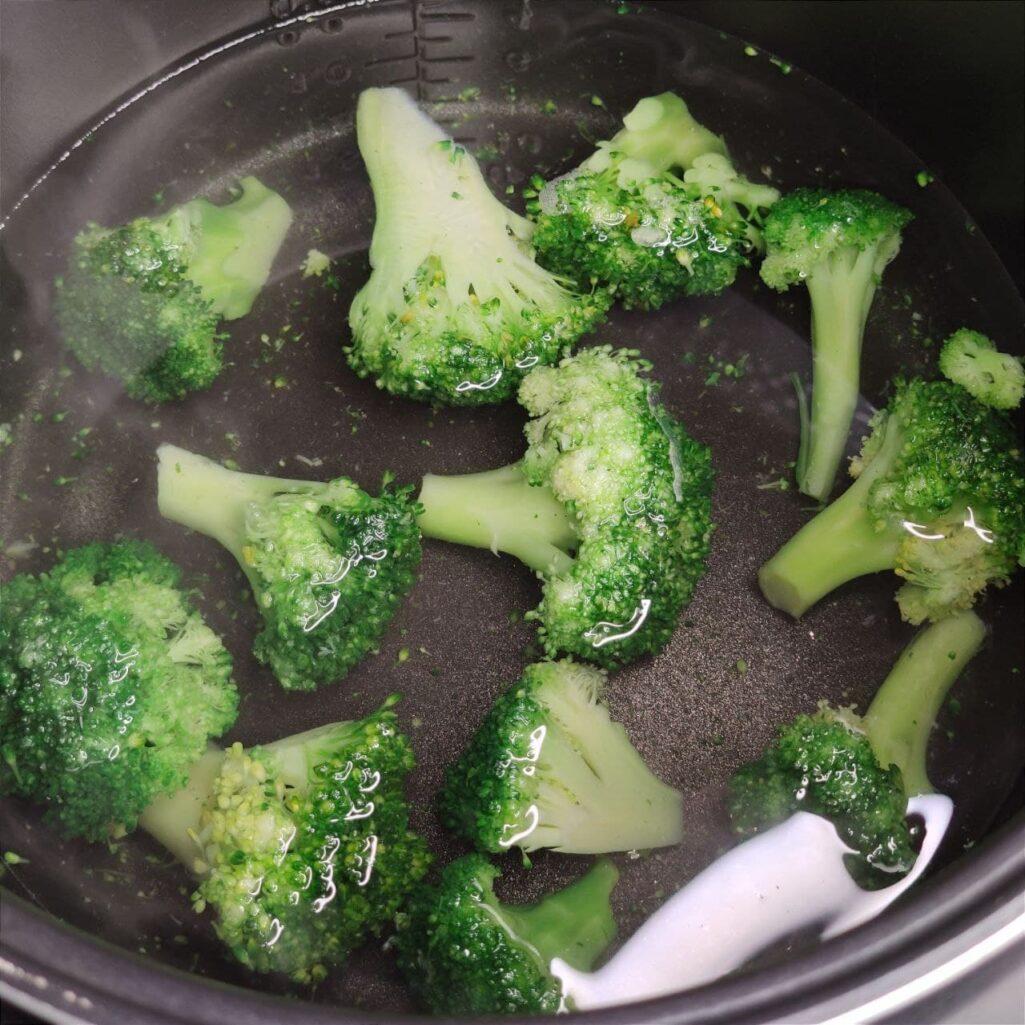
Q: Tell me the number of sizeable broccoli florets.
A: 12